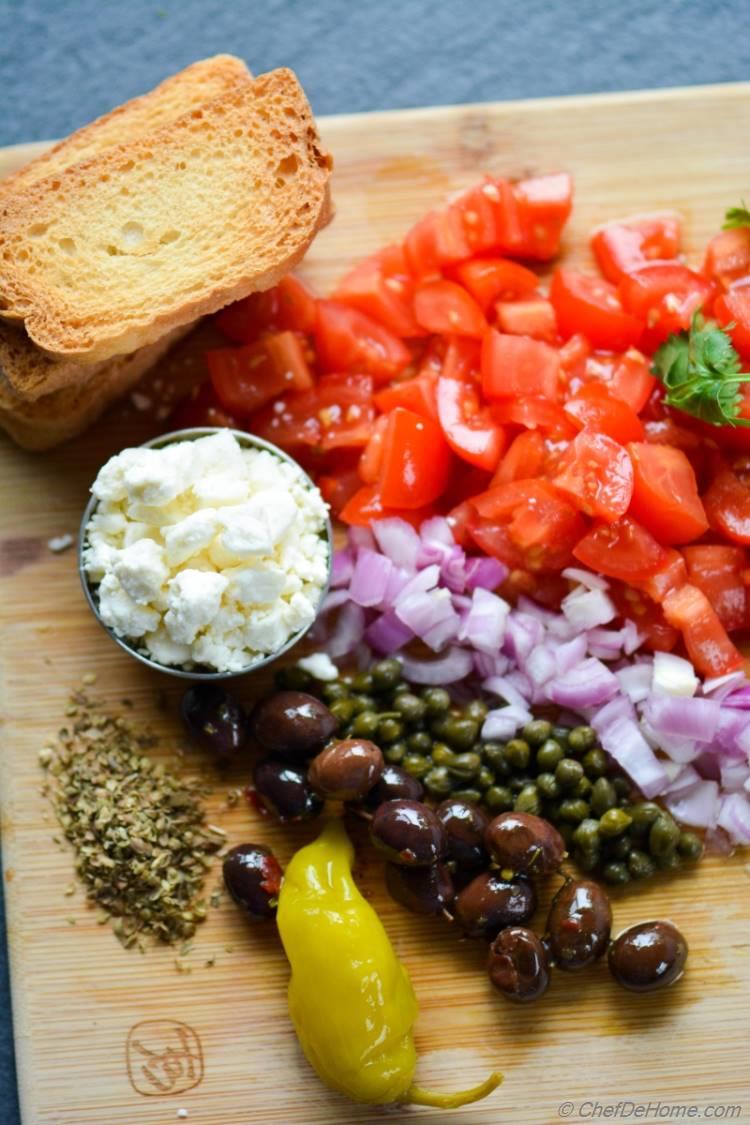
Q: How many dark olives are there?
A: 14